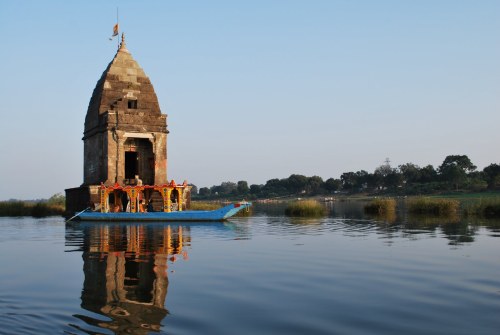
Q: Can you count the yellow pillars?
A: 4